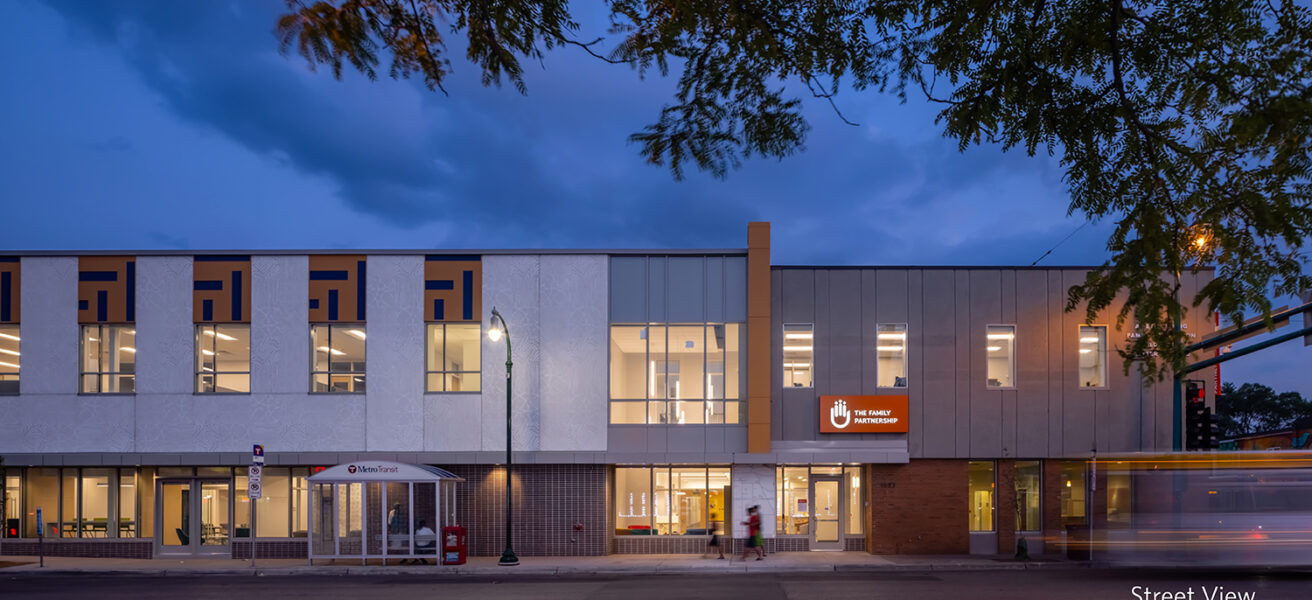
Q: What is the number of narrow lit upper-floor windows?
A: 4